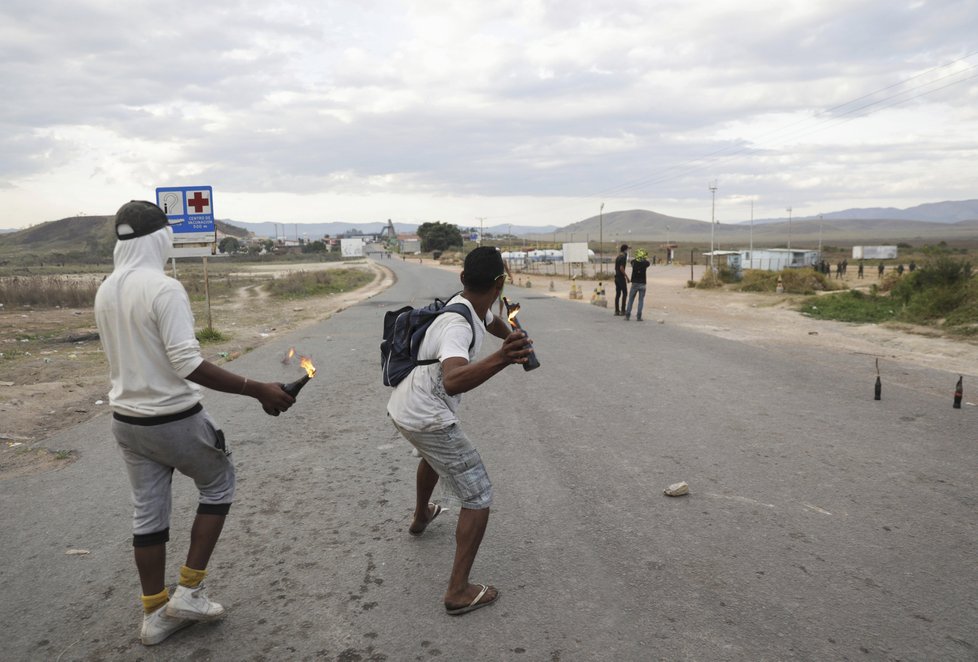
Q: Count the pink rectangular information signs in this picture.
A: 0